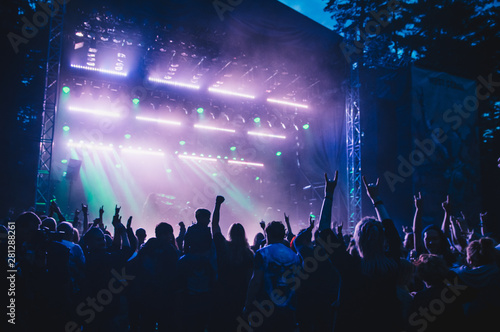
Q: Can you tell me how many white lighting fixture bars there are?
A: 12